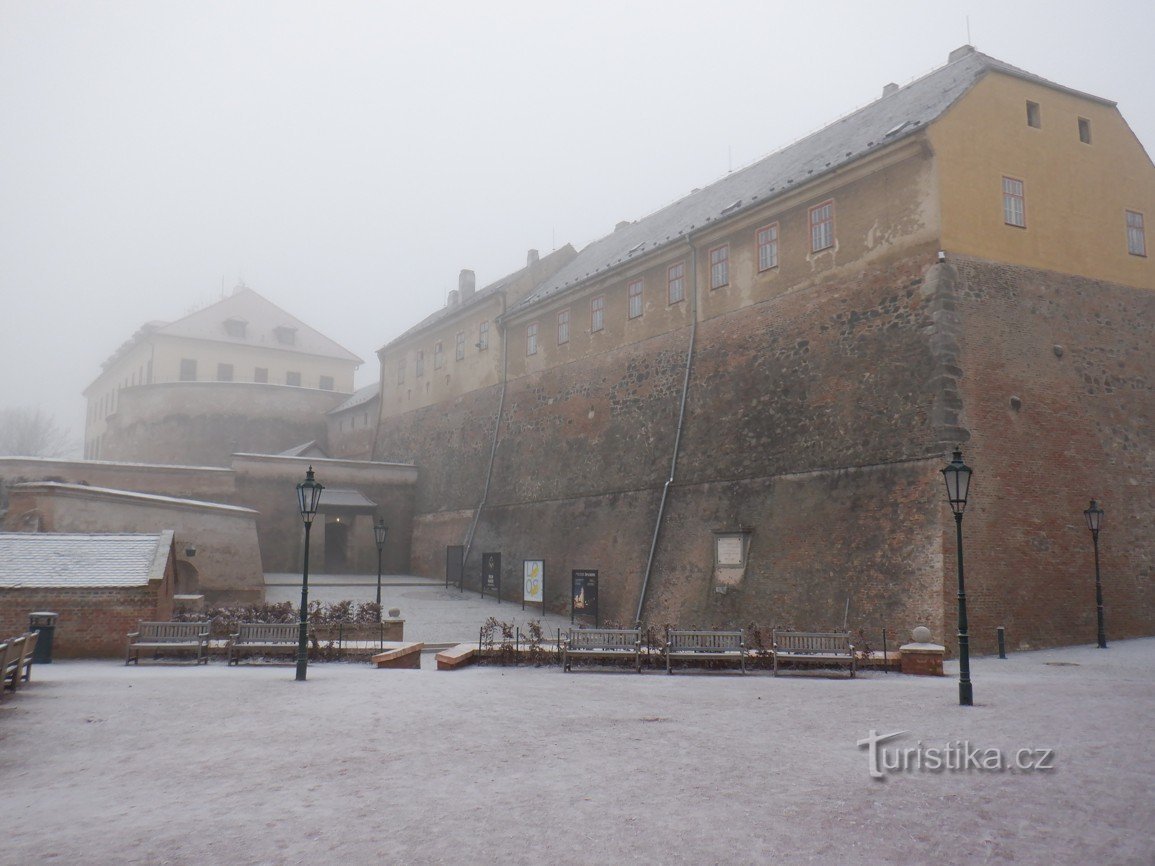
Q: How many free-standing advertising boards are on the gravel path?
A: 4